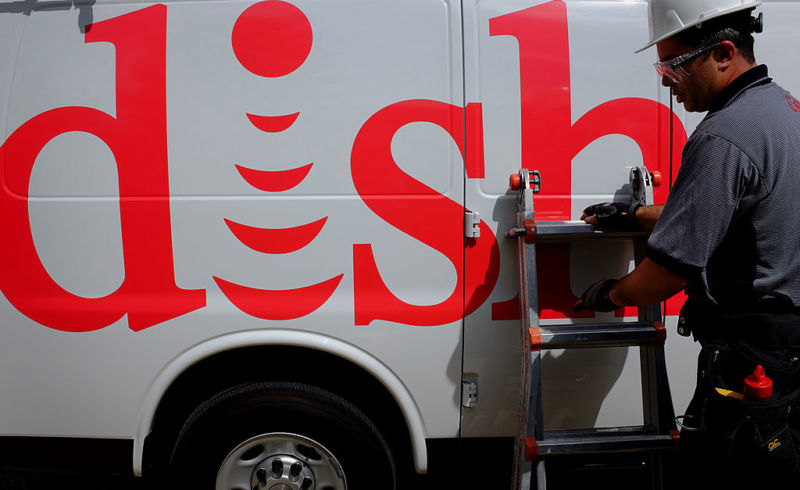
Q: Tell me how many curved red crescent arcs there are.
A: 4